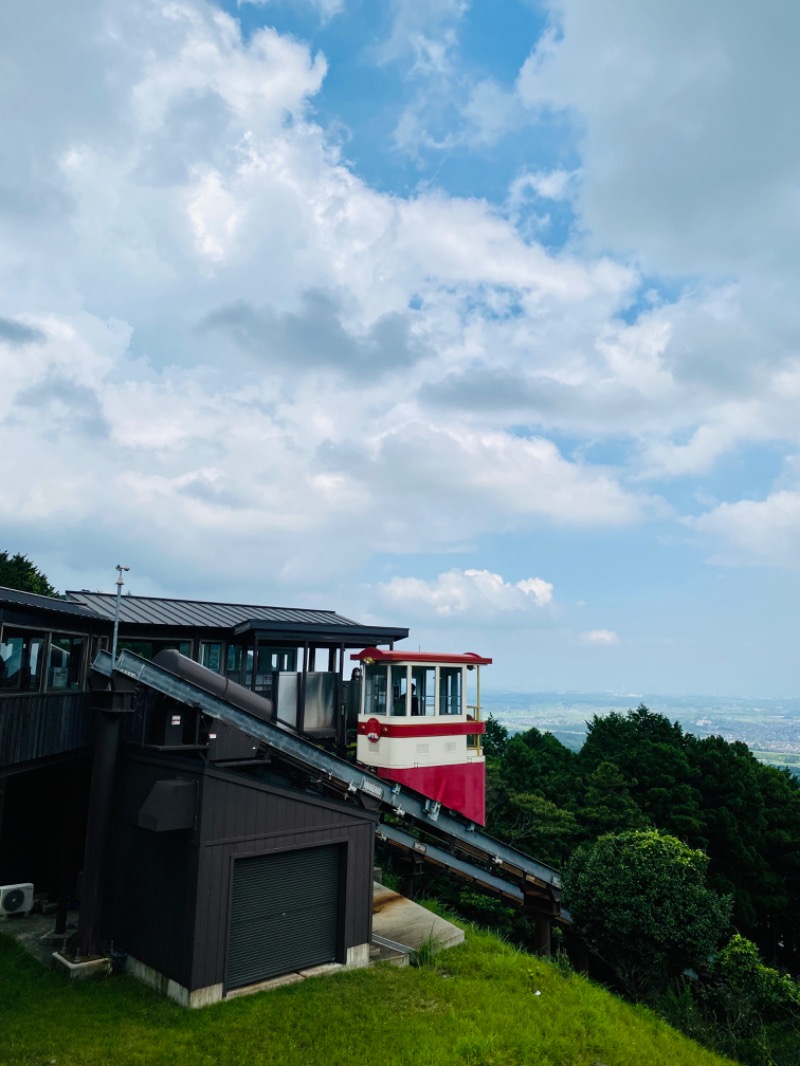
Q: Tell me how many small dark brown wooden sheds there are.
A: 1